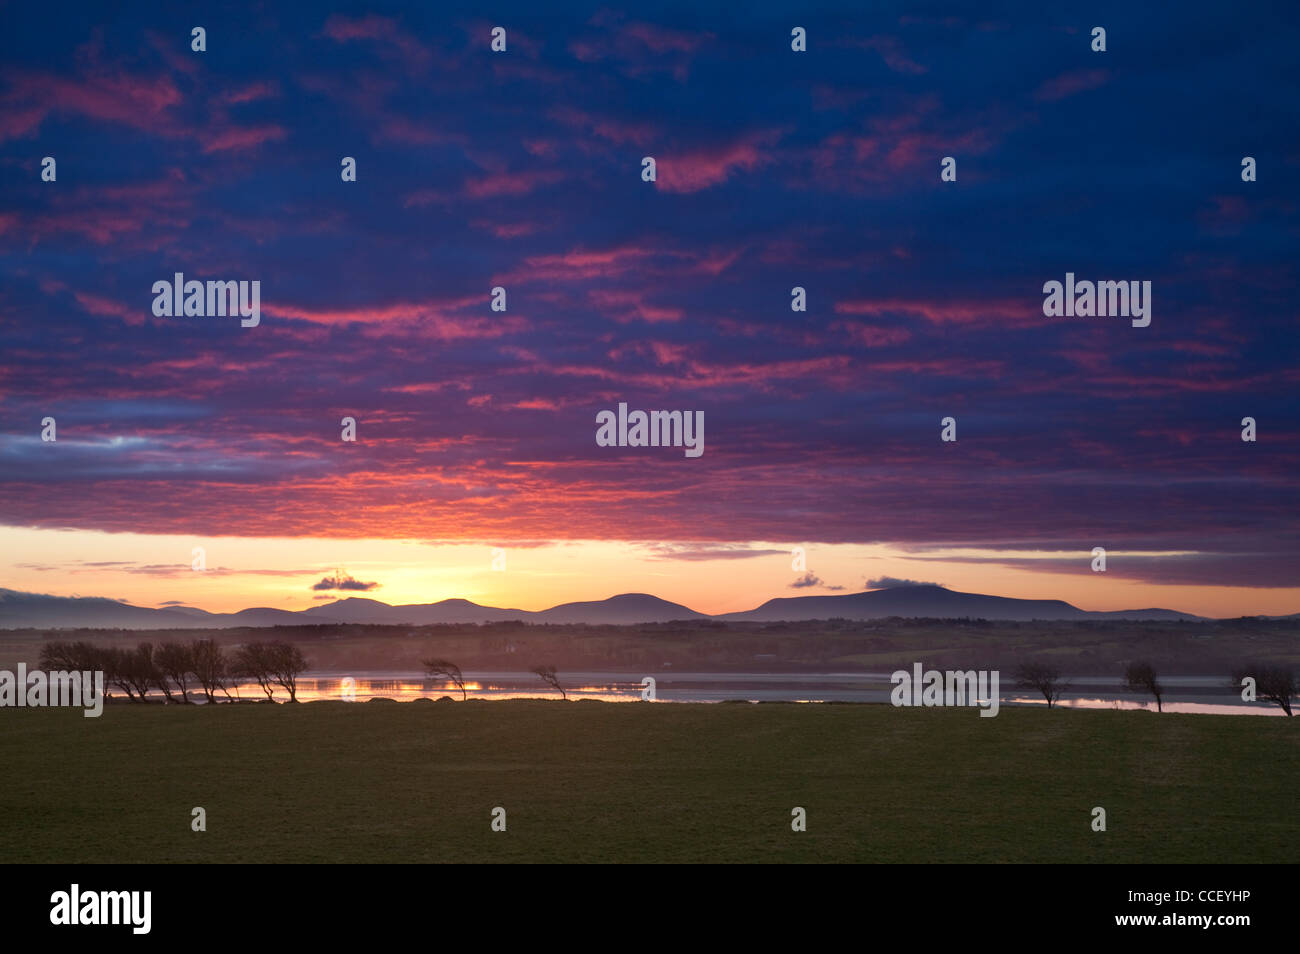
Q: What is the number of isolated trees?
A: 5